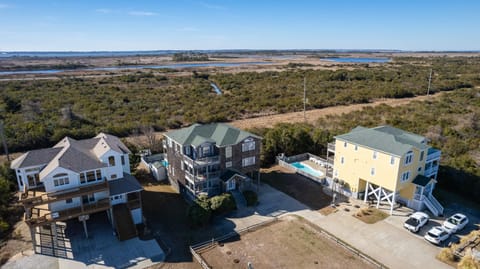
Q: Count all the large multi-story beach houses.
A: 3